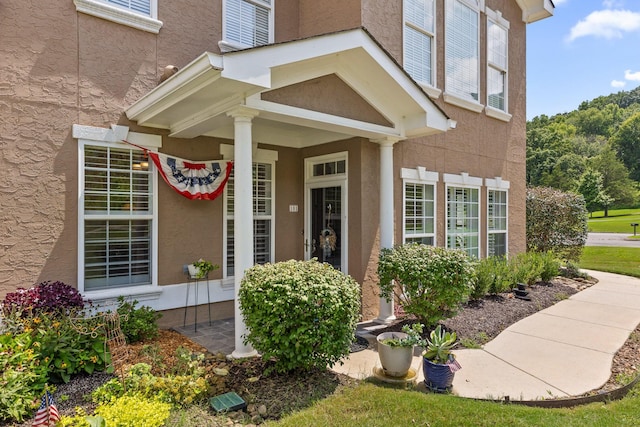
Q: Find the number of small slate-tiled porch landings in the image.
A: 1